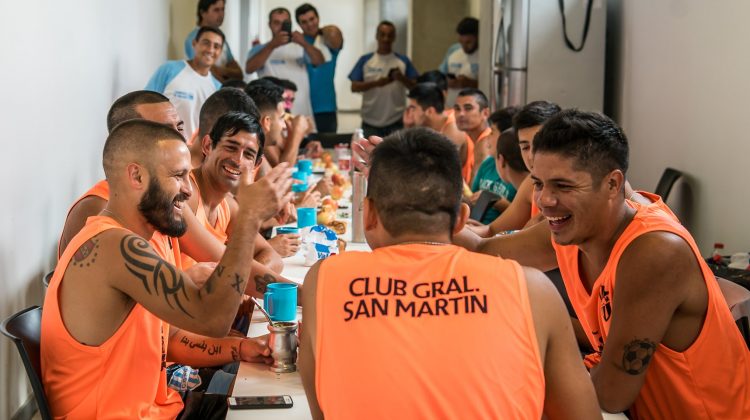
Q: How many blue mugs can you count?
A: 5